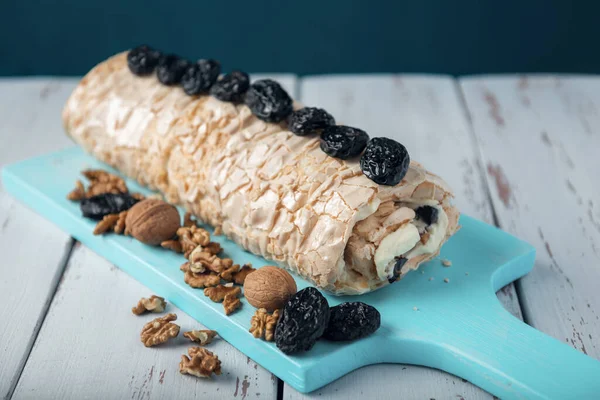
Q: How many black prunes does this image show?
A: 11